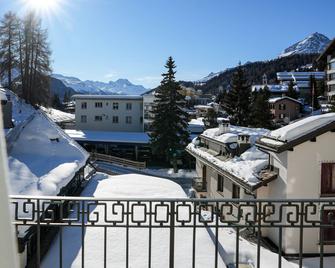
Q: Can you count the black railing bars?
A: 14